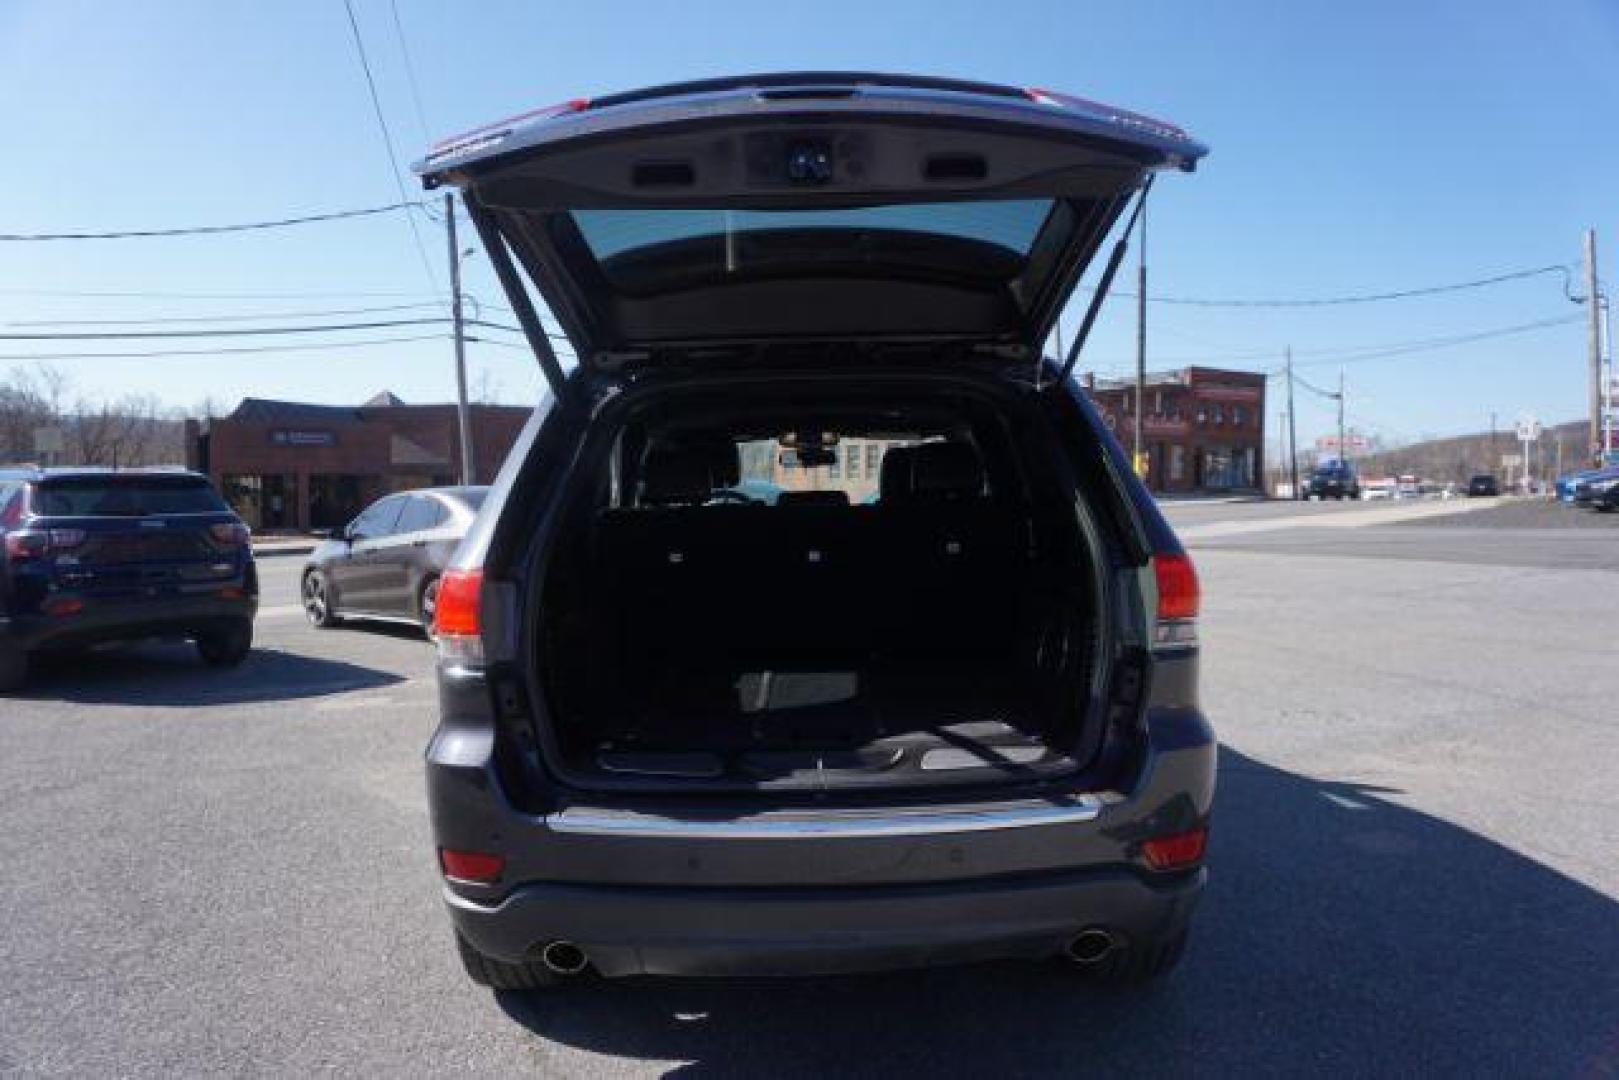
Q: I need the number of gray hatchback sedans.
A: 1